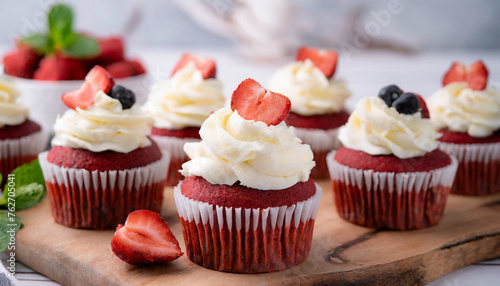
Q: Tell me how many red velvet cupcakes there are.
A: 7